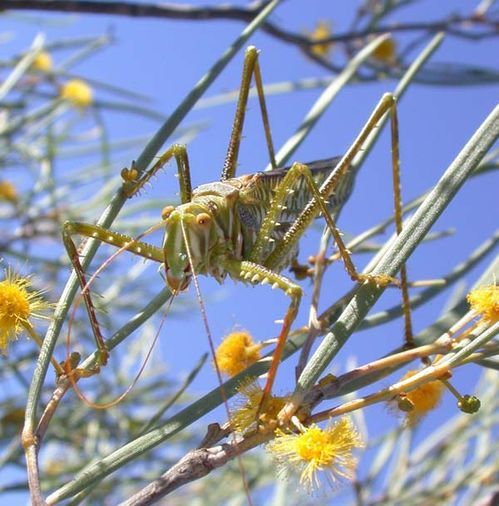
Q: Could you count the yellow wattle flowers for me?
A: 11